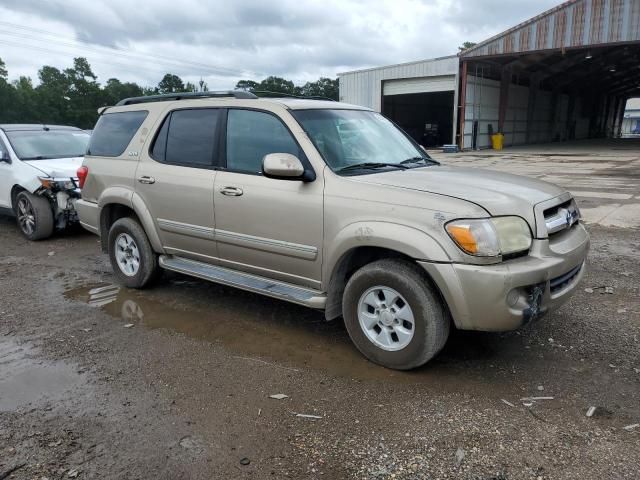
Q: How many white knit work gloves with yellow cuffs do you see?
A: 0